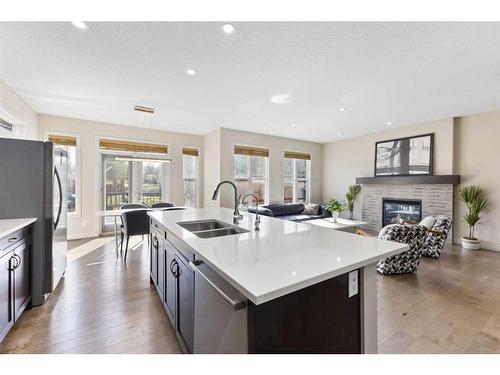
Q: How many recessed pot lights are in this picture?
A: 7